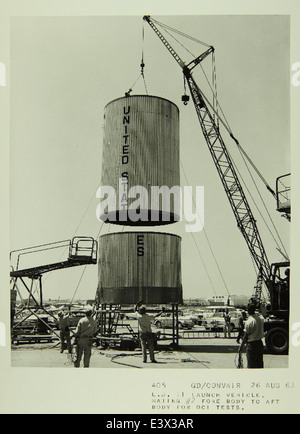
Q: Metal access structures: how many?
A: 2